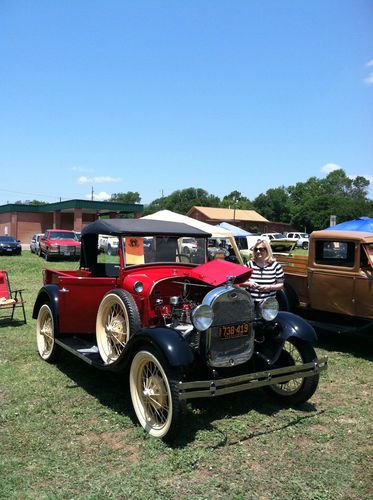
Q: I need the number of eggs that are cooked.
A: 0